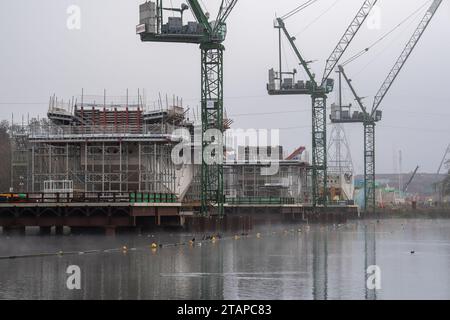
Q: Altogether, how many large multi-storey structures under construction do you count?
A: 2